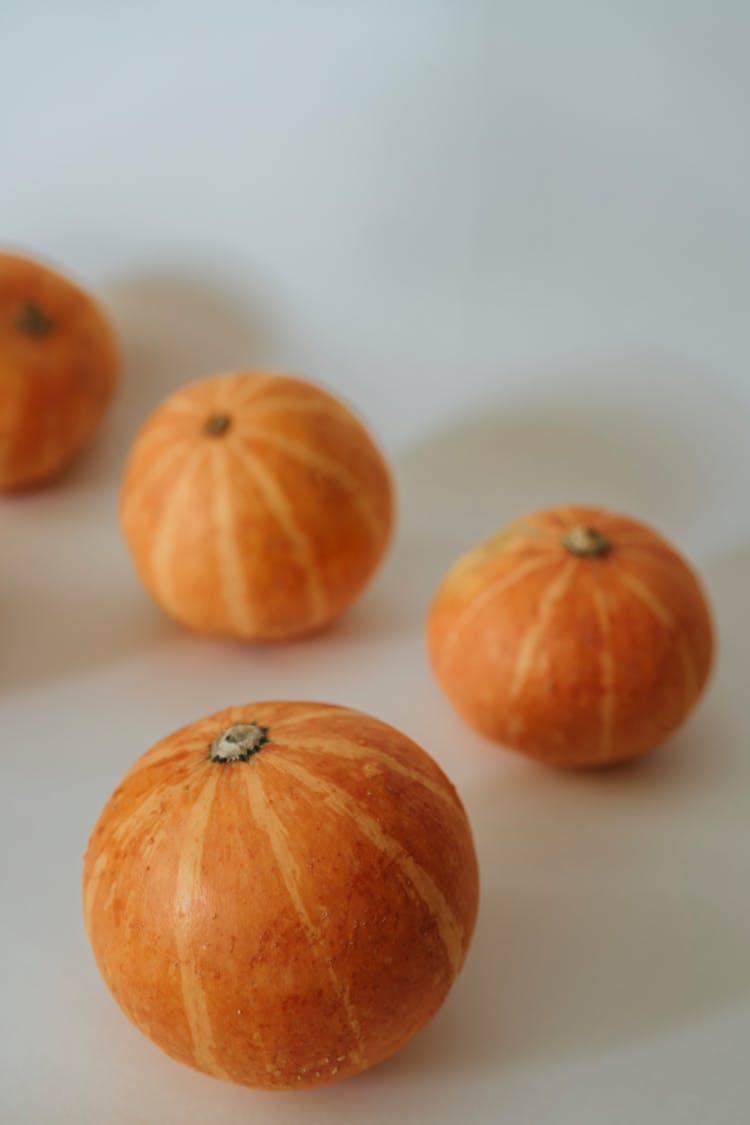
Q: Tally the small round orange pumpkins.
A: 4